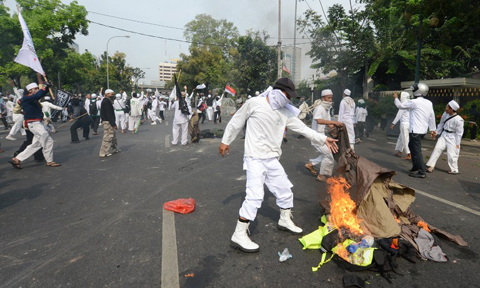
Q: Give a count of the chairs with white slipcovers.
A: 0